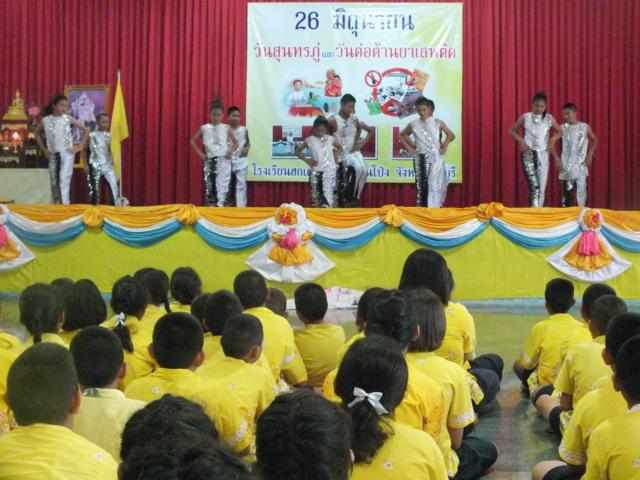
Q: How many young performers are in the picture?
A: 10